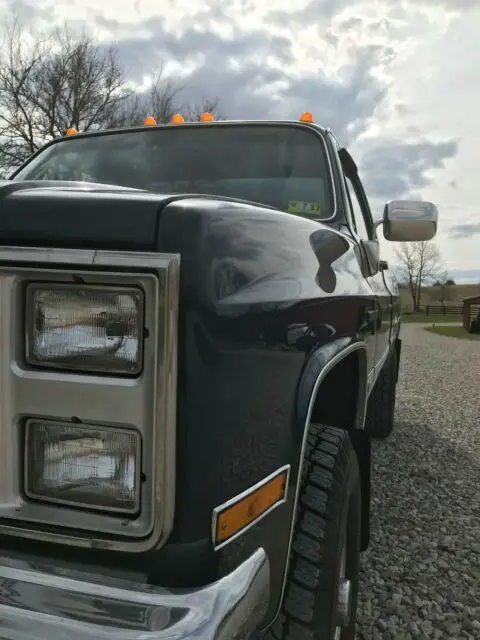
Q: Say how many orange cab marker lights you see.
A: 5